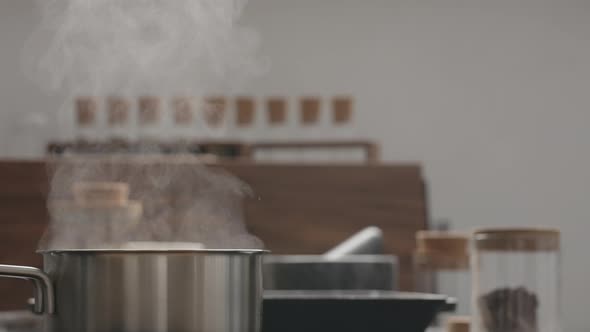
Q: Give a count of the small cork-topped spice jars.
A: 9